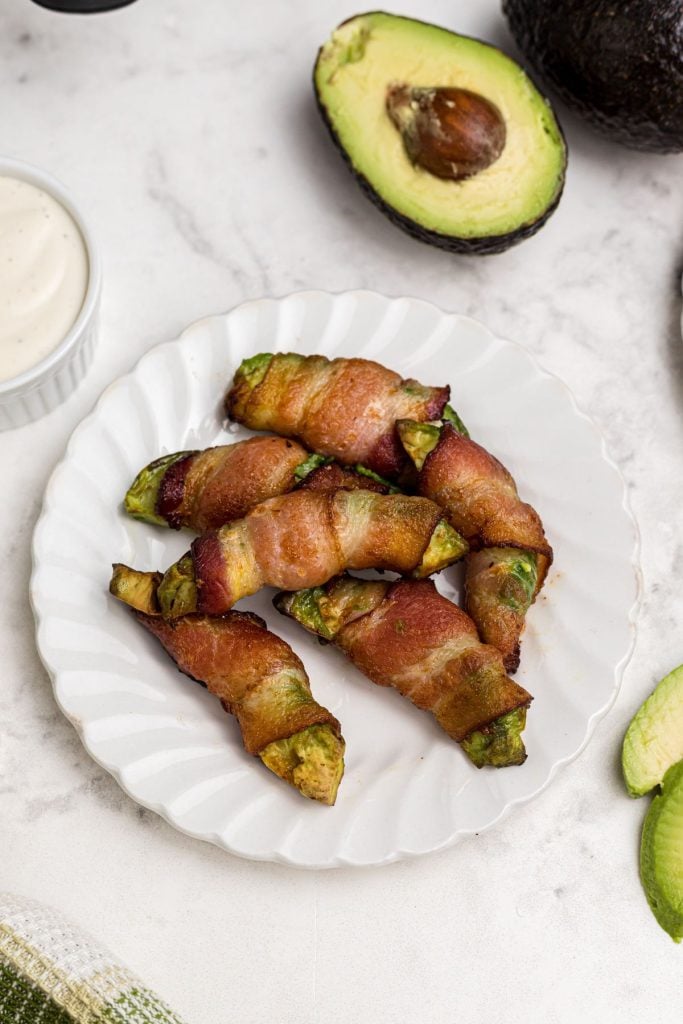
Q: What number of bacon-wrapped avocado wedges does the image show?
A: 6